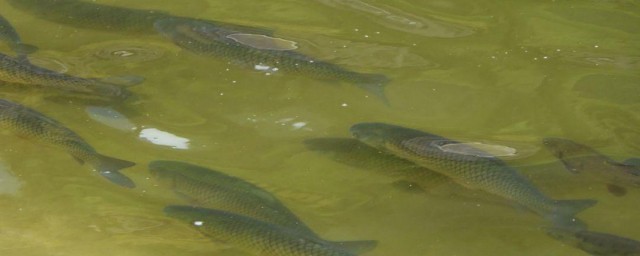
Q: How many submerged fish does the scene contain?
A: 11